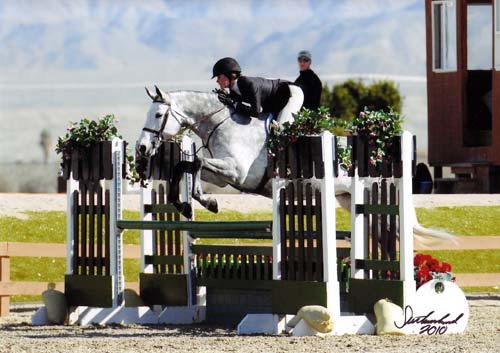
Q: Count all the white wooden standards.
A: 4